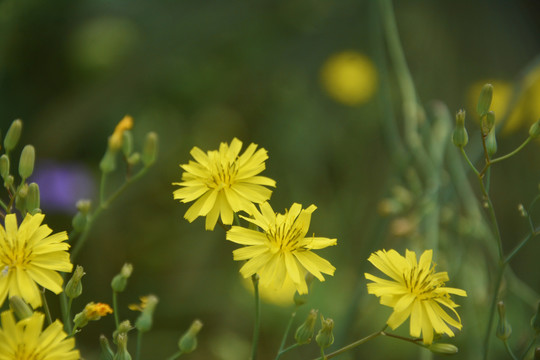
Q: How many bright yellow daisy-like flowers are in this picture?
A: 5